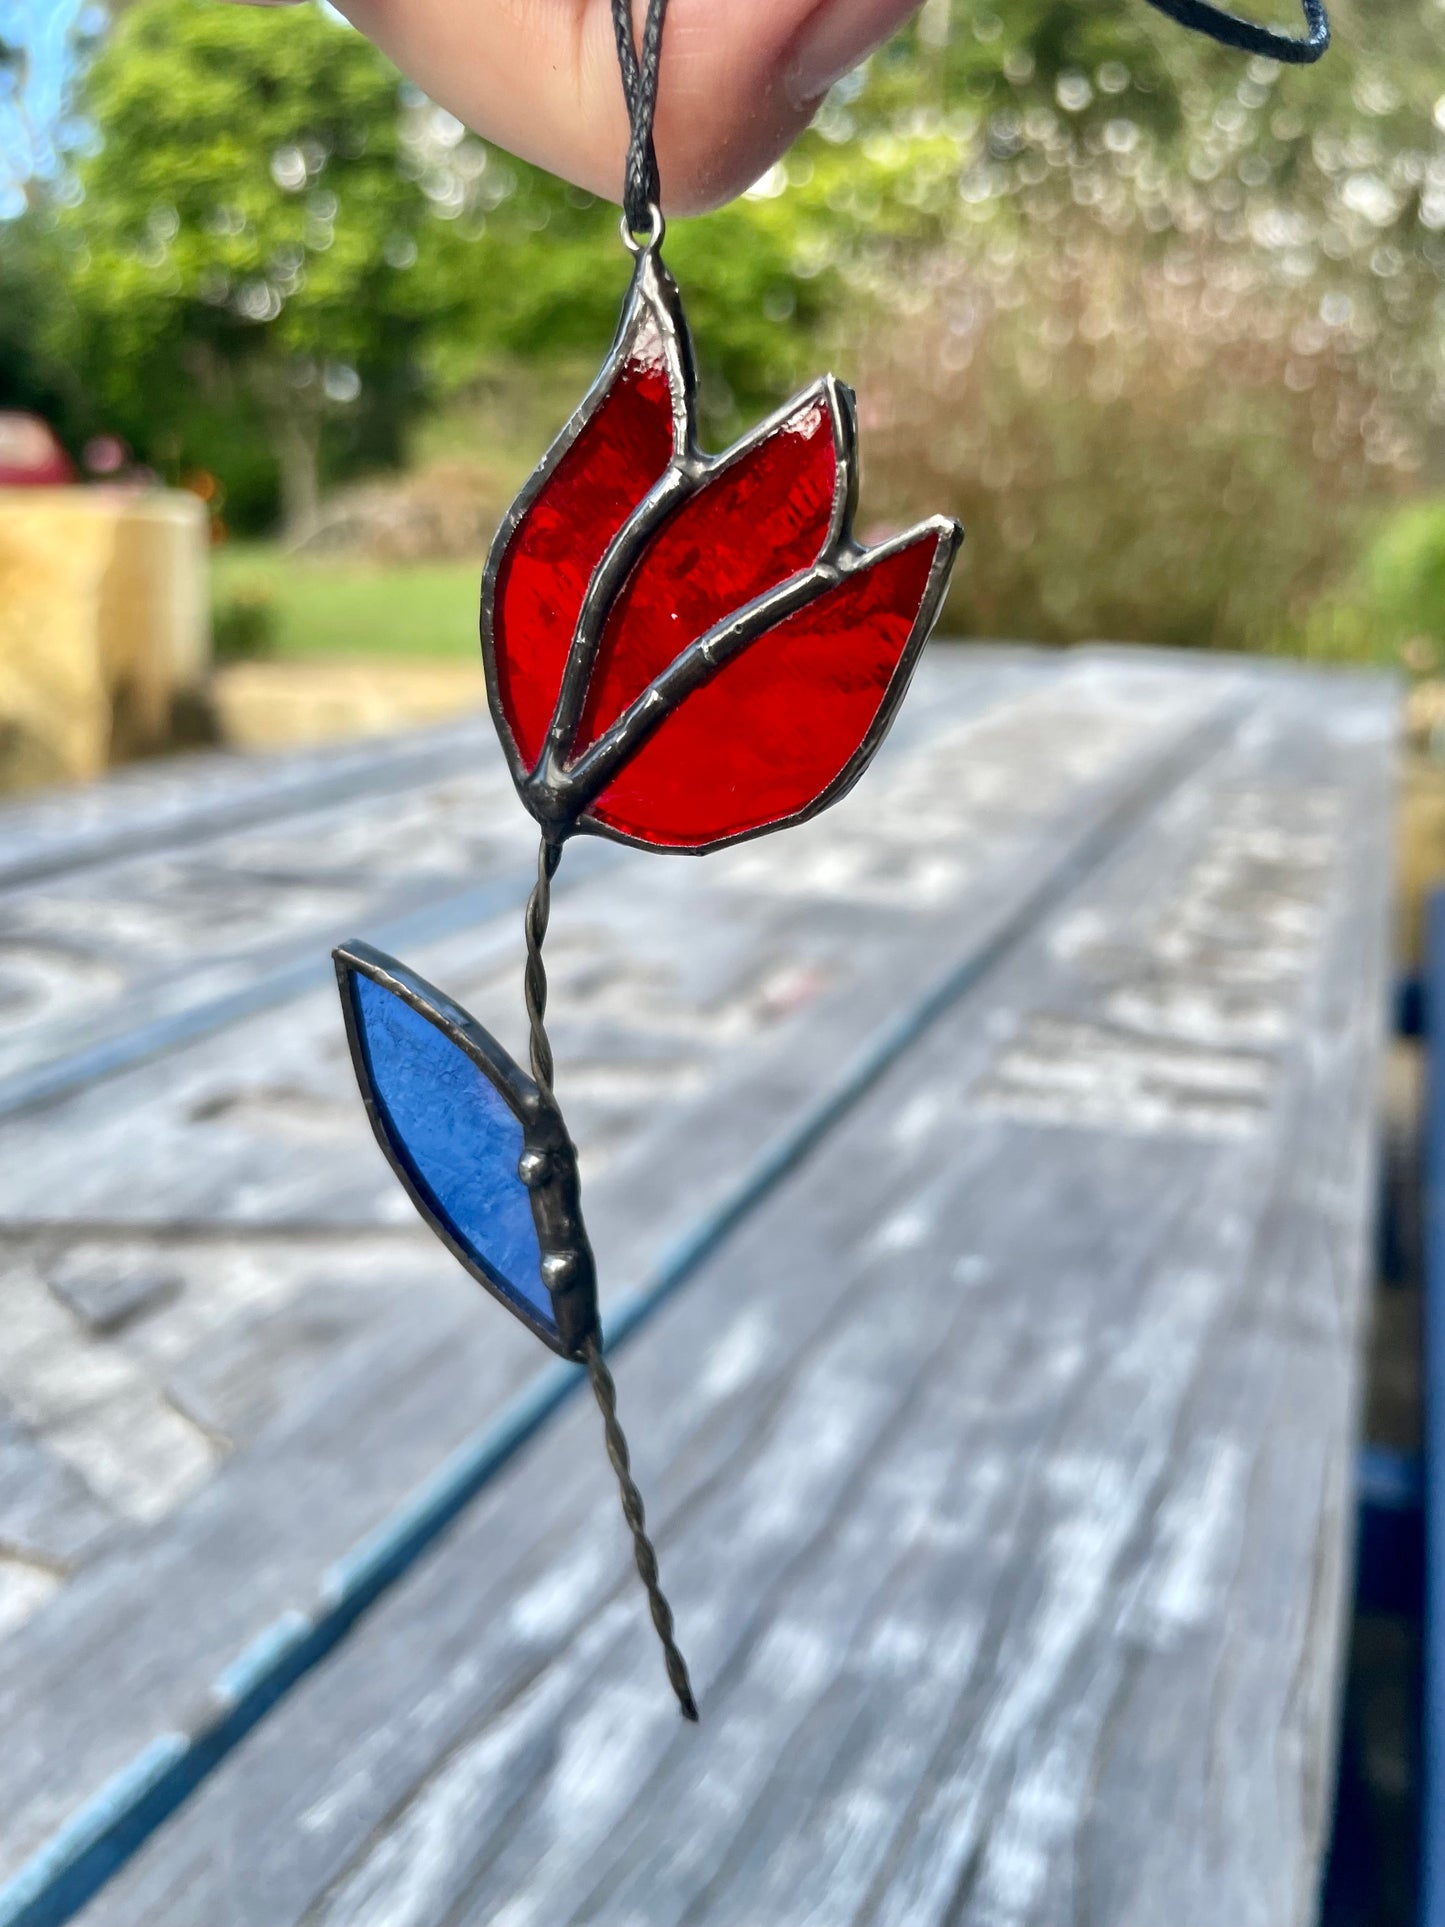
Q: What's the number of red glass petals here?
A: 3